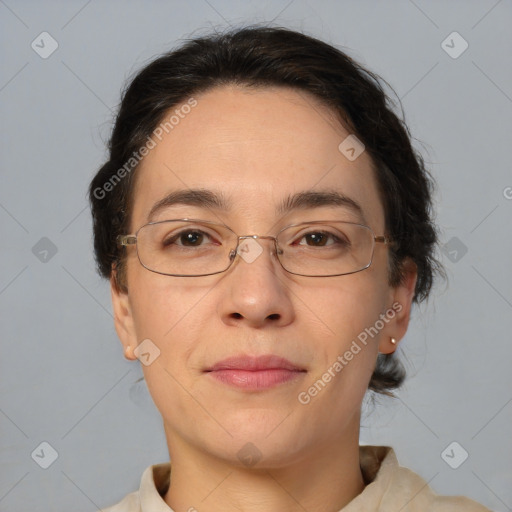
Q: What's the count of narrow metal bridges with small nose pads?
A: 1